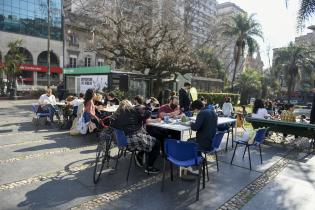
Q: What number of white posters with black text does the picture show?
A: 1